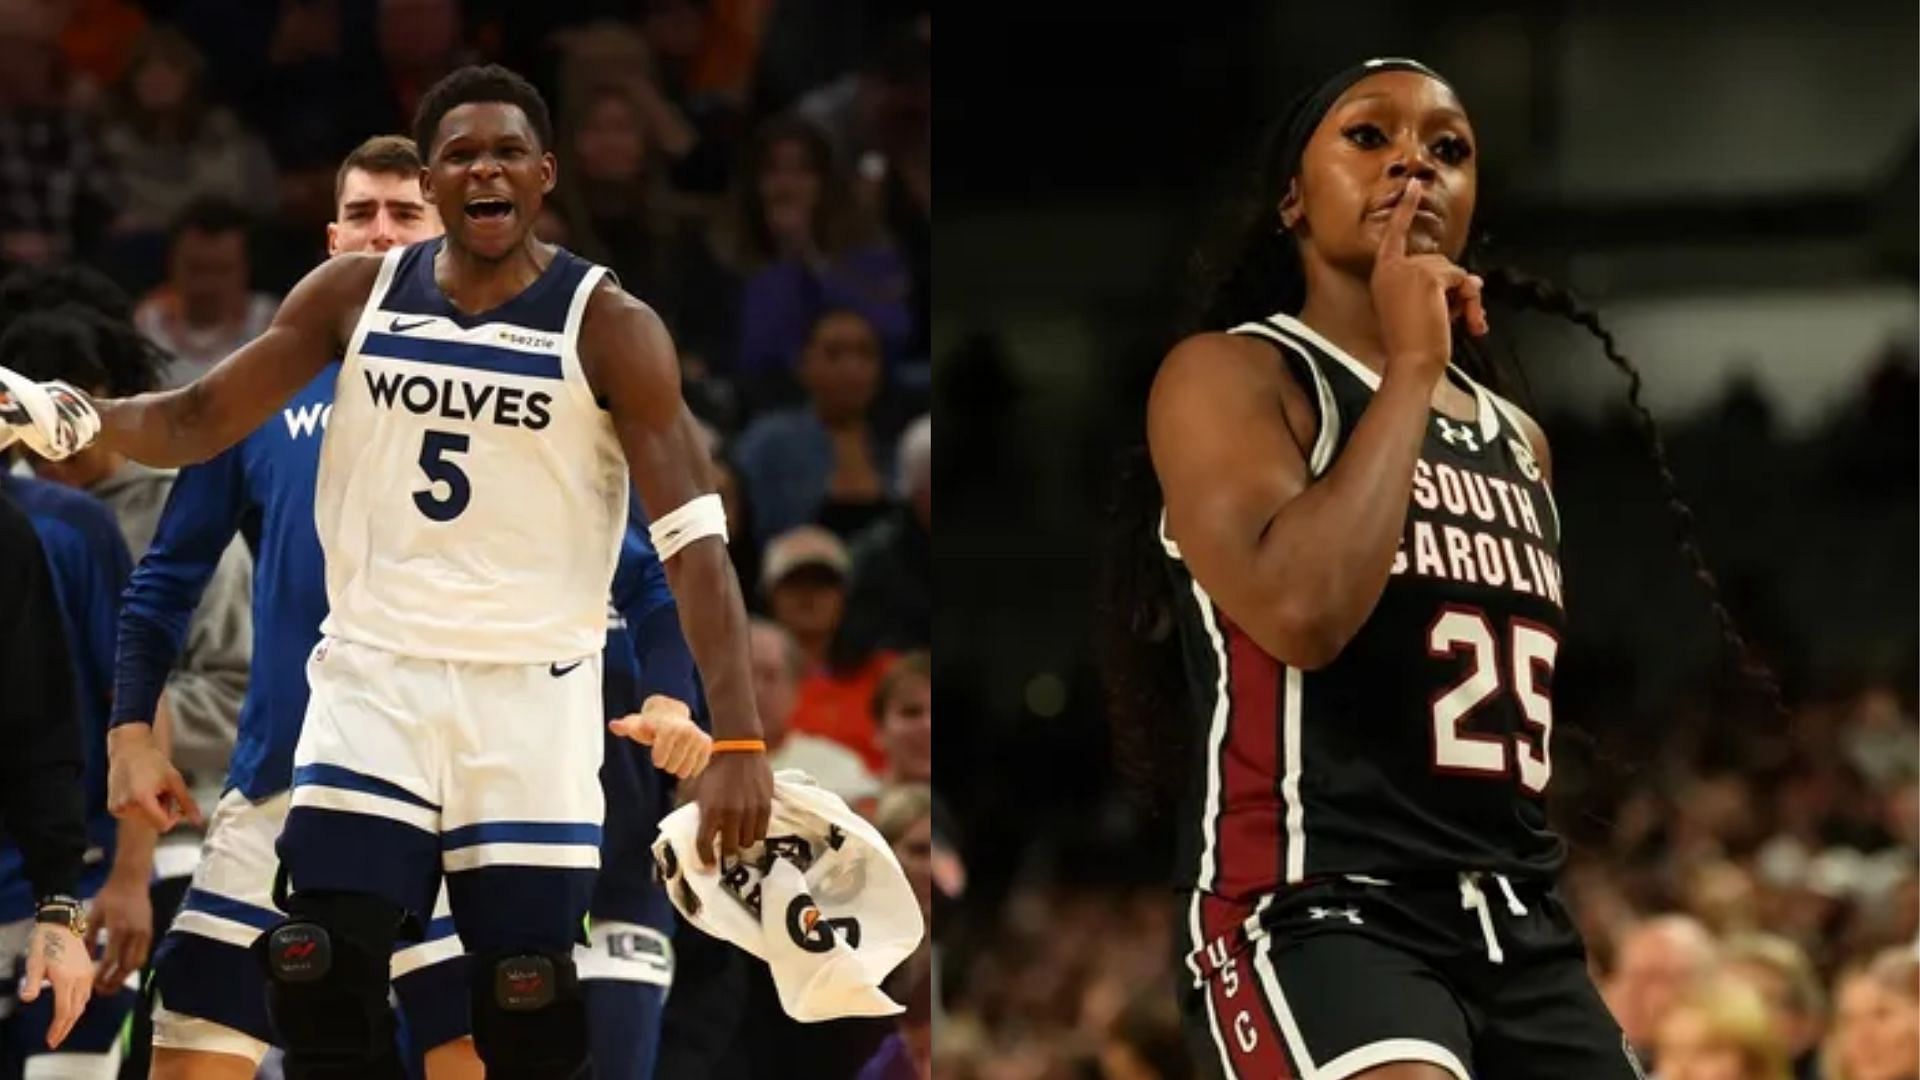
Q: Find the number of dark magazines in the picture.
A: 0